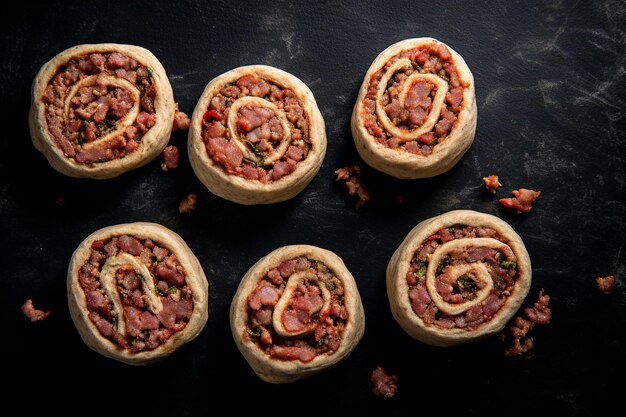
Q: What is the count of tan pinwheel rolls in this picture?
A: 6